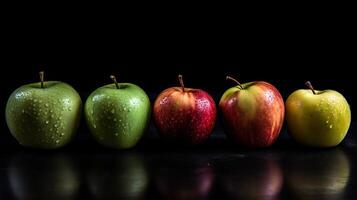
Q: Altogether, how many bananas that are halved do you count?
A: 0